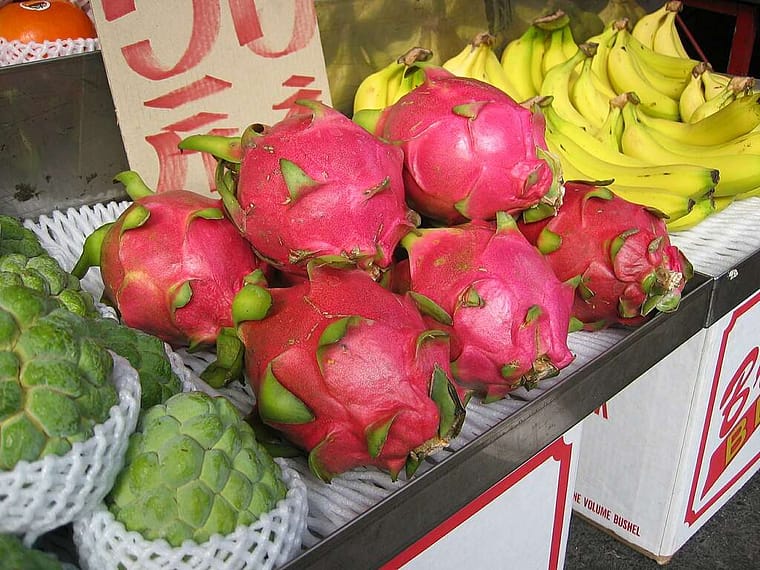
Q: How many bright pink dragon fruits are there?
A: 6